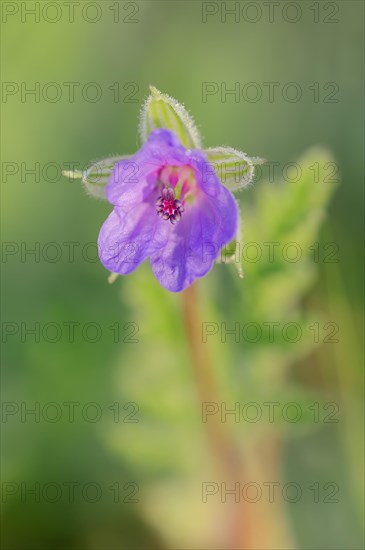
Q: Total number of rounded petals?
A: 5